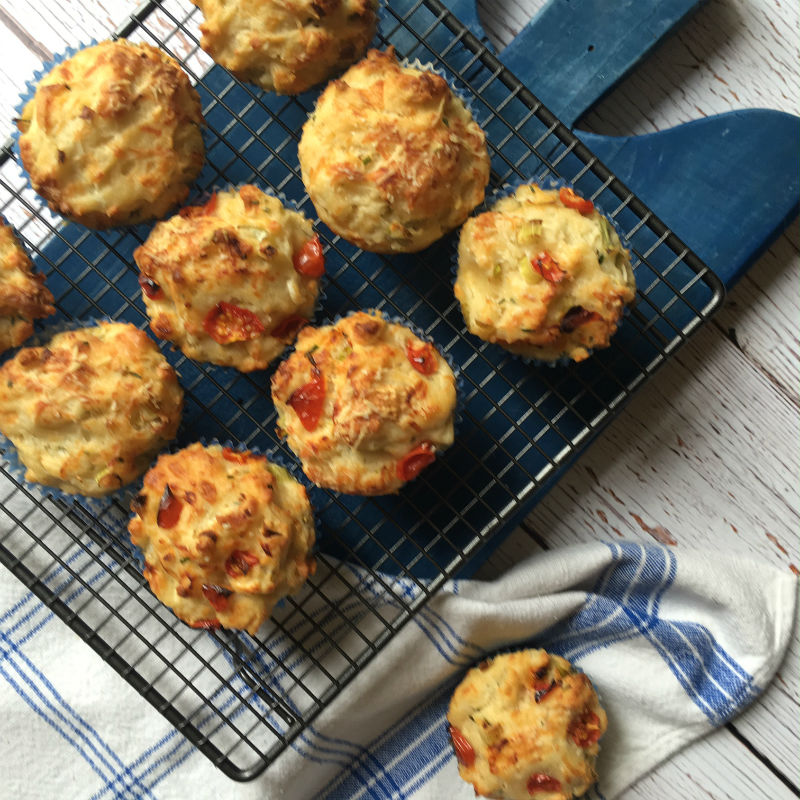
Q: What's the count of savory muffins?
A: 10